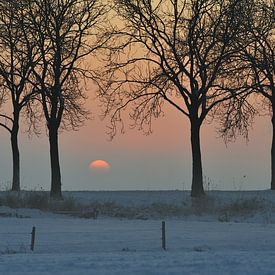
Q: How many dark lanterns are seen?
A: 0